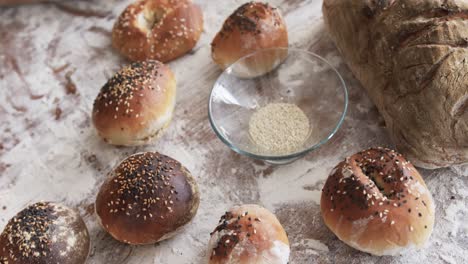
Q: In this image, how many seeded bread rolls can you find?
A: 7